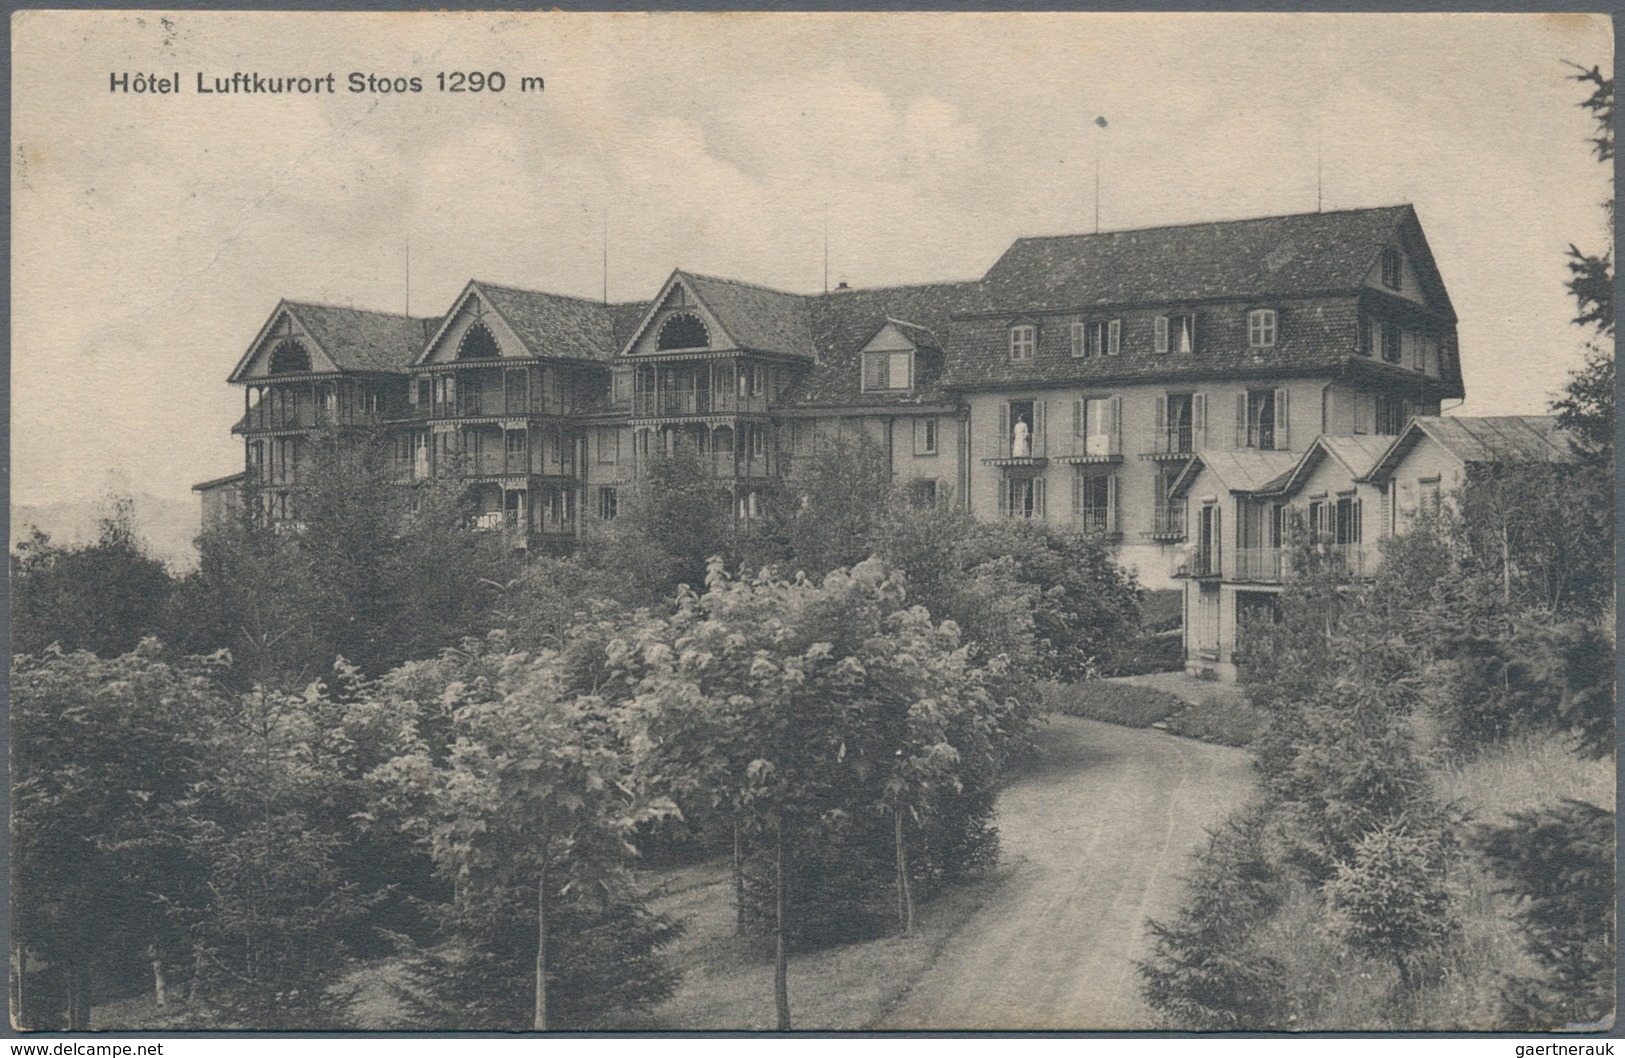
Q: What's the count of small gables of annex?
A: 3